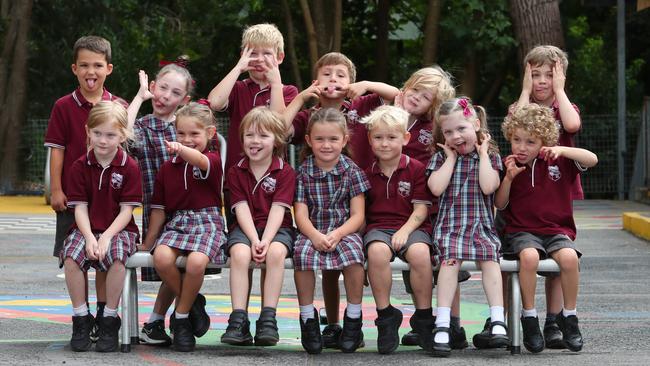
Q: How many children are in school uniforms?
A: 13